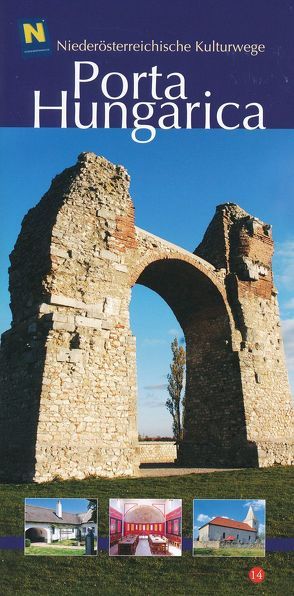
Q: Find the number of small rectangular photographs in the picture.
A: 3